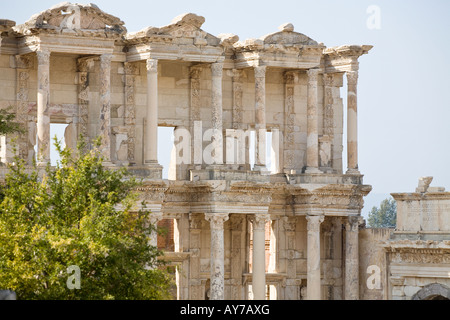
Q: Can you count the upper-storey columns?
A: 7